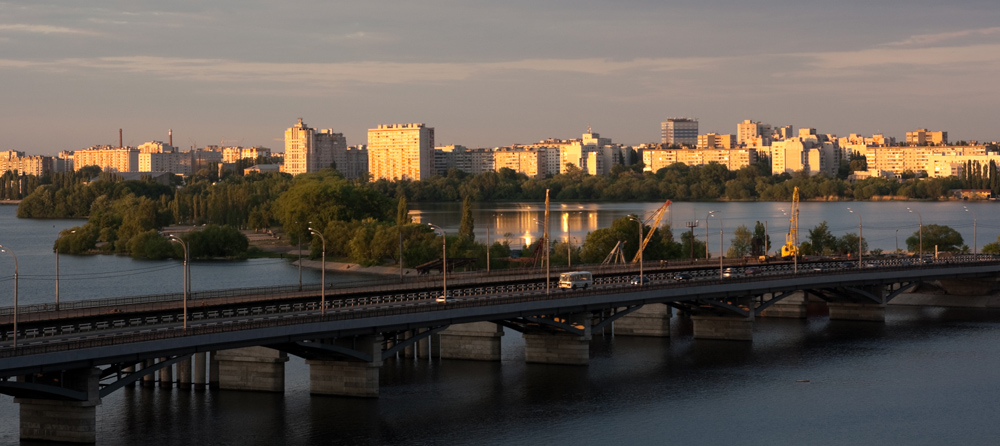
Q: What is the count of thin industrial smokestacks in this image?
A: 2